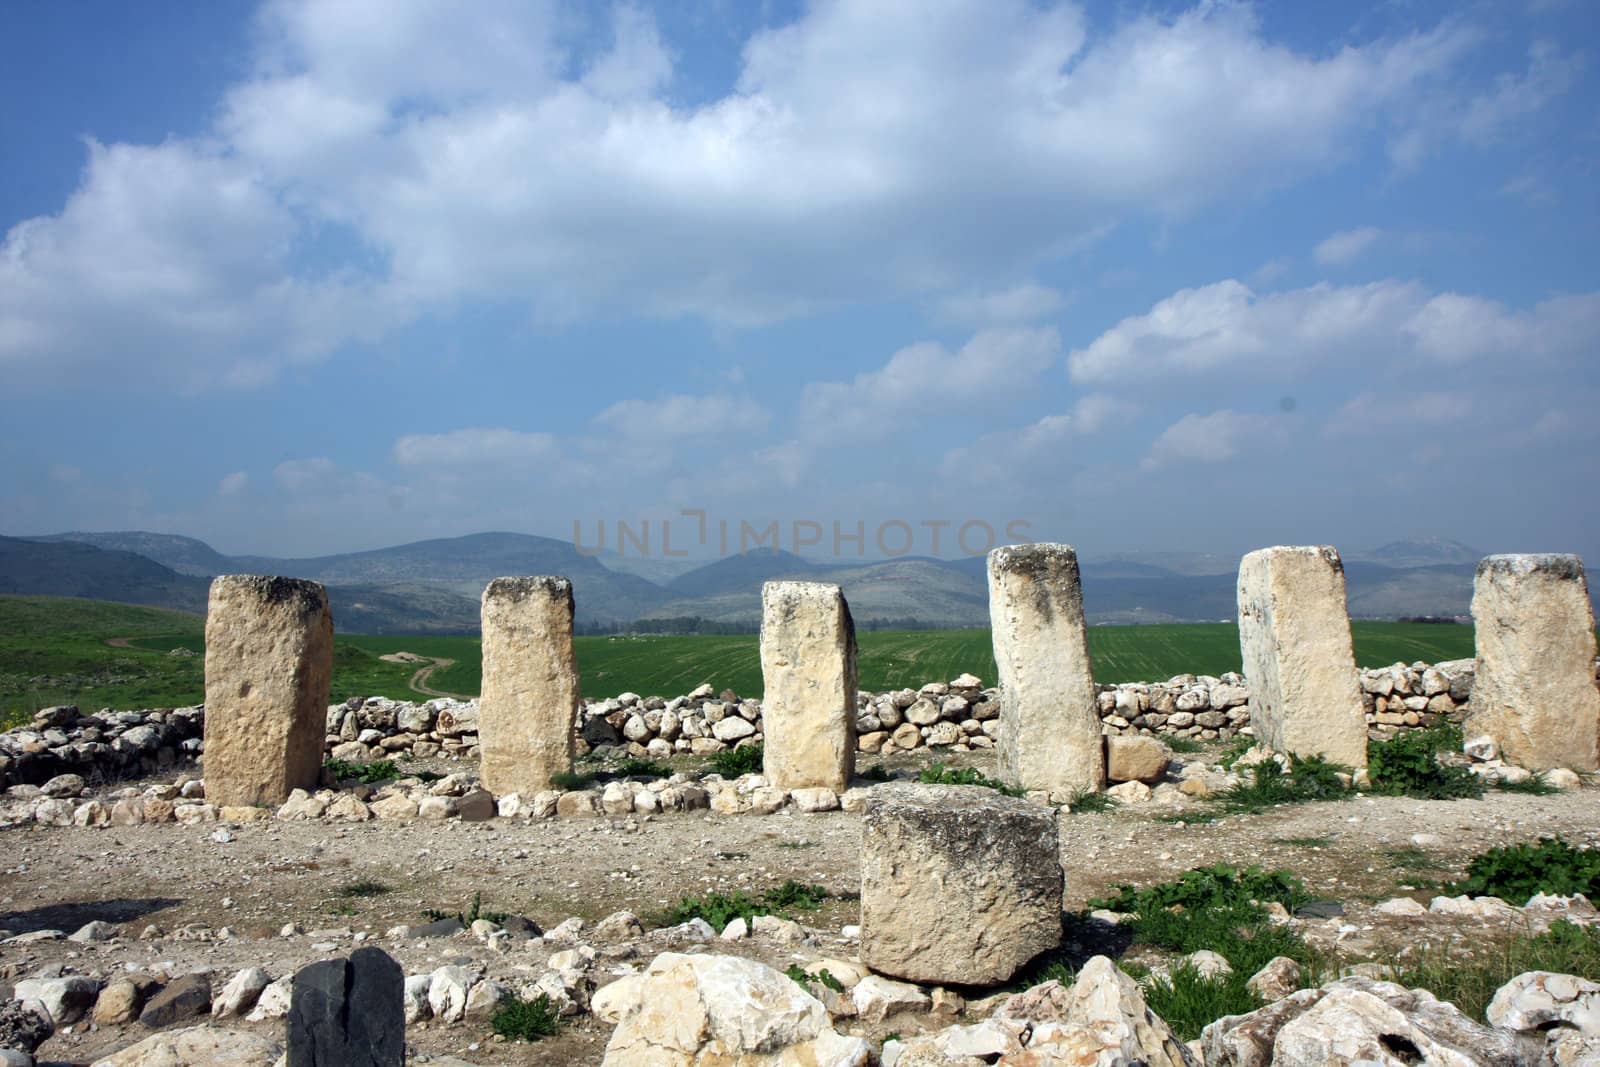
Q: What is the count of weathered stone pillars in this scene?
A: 6